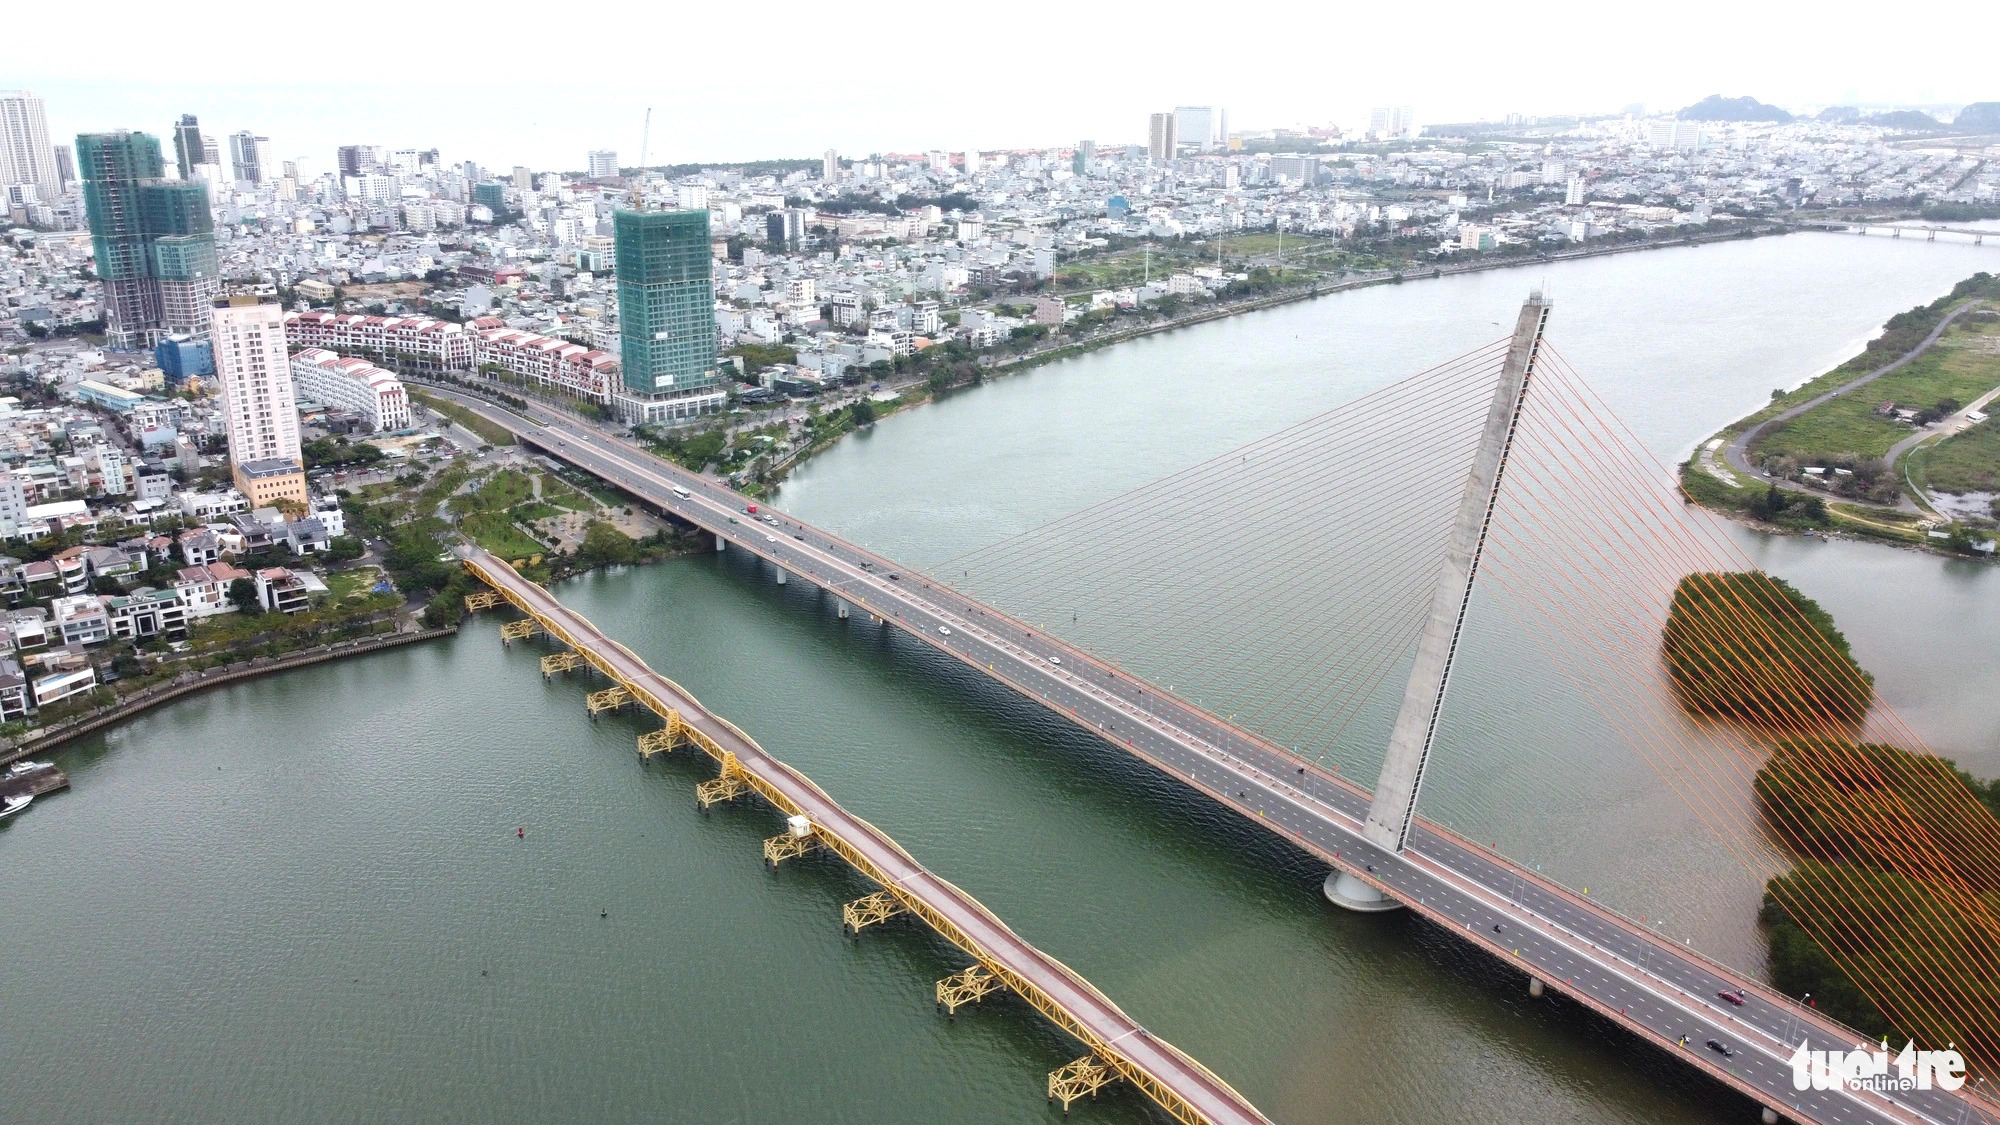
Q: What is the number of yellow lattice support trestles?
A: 10